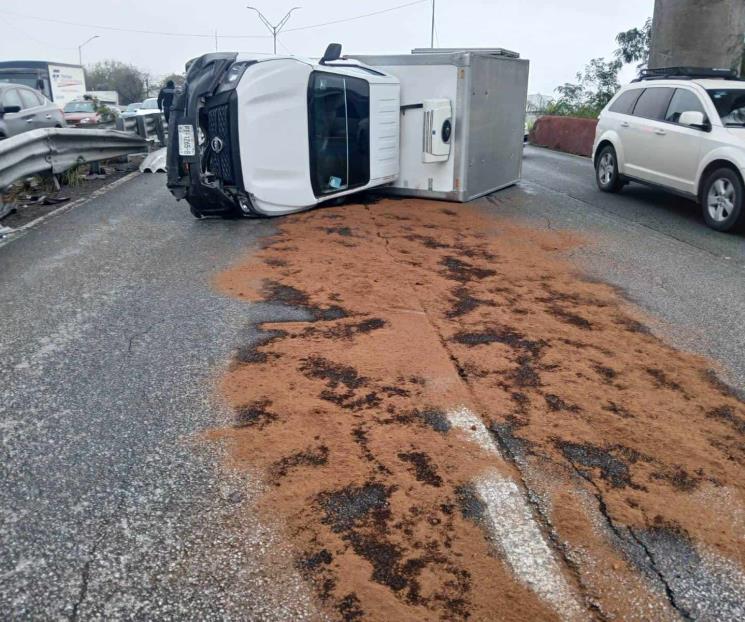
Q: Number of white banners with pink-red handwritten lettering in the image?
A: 0